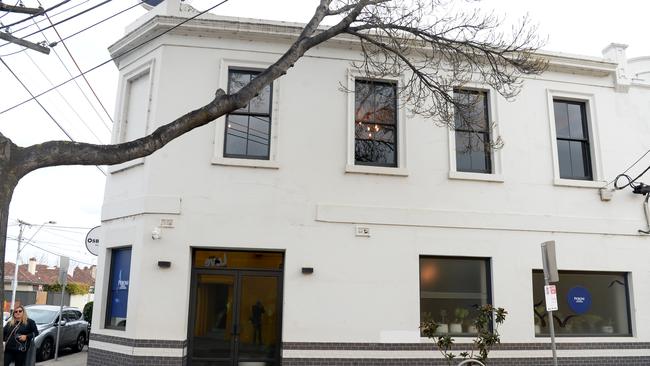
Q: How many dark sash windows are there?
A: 4